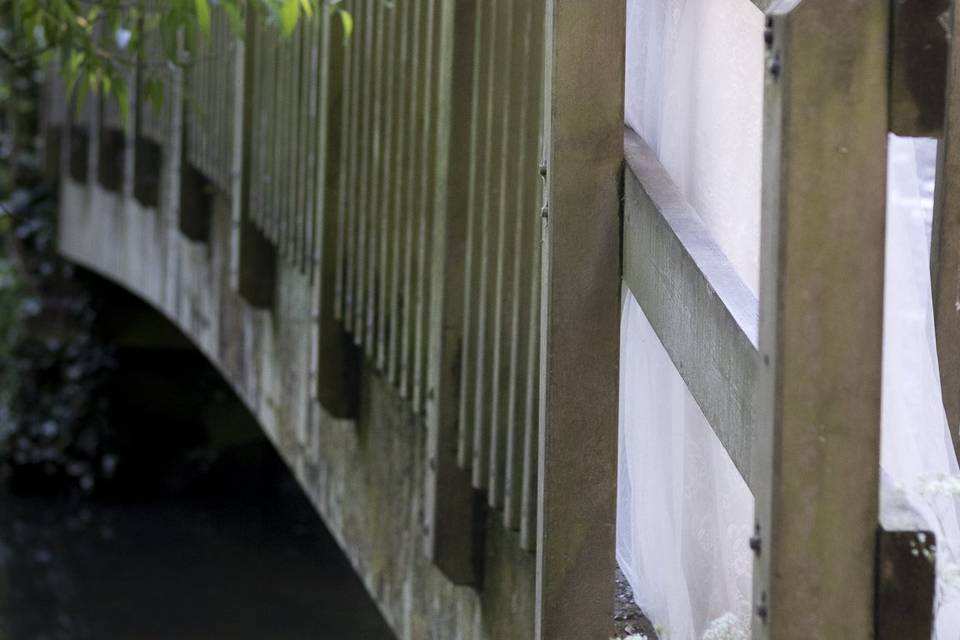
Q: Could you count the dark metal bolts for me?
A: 6